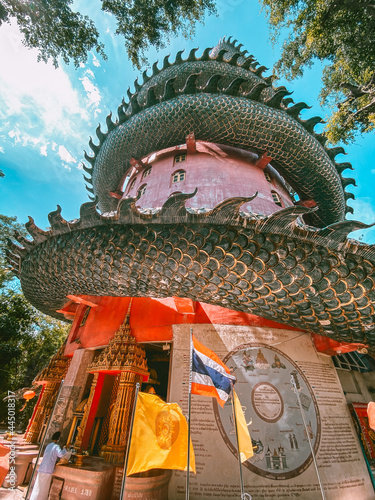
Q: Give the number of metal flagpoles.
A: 5